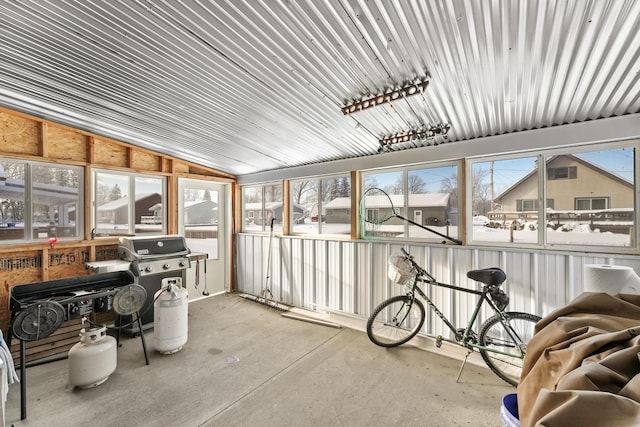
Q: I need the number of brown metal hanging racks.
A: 2